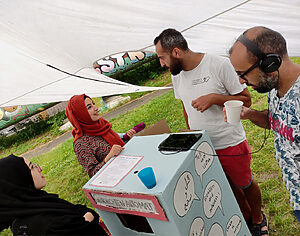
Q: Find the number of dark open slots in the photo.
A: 1